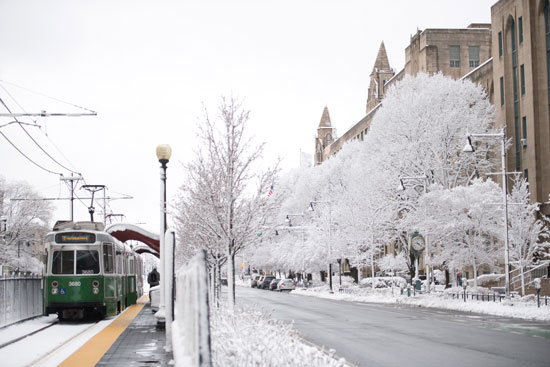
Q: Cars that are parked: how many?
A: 5